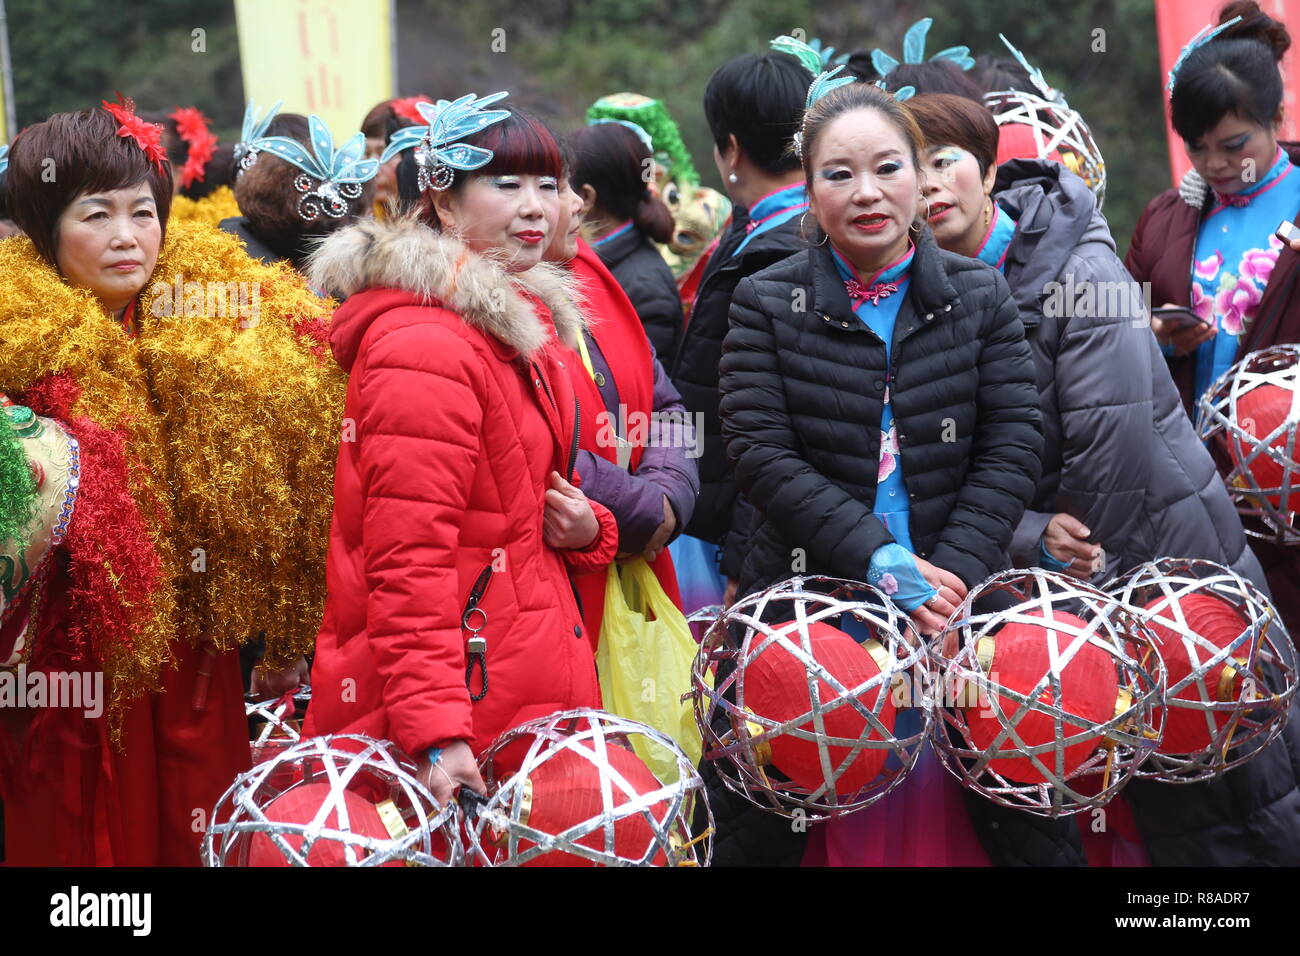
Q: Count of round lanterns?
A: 7